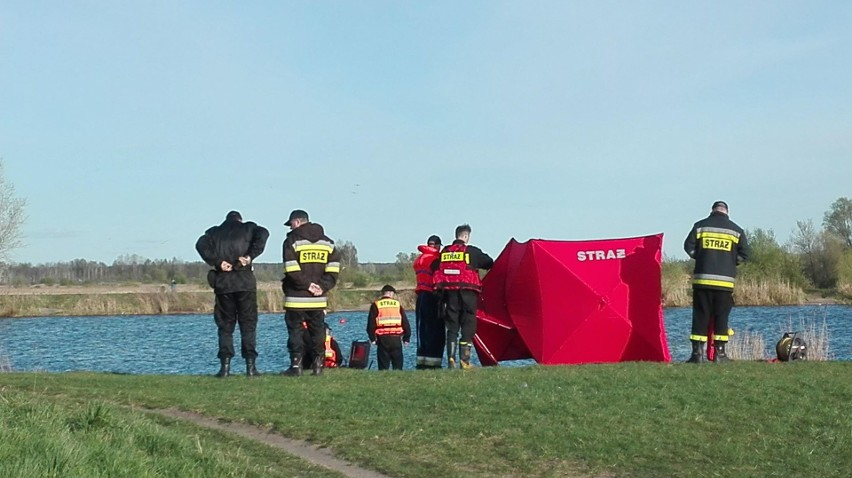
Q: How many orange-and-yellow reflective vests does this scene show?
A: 2